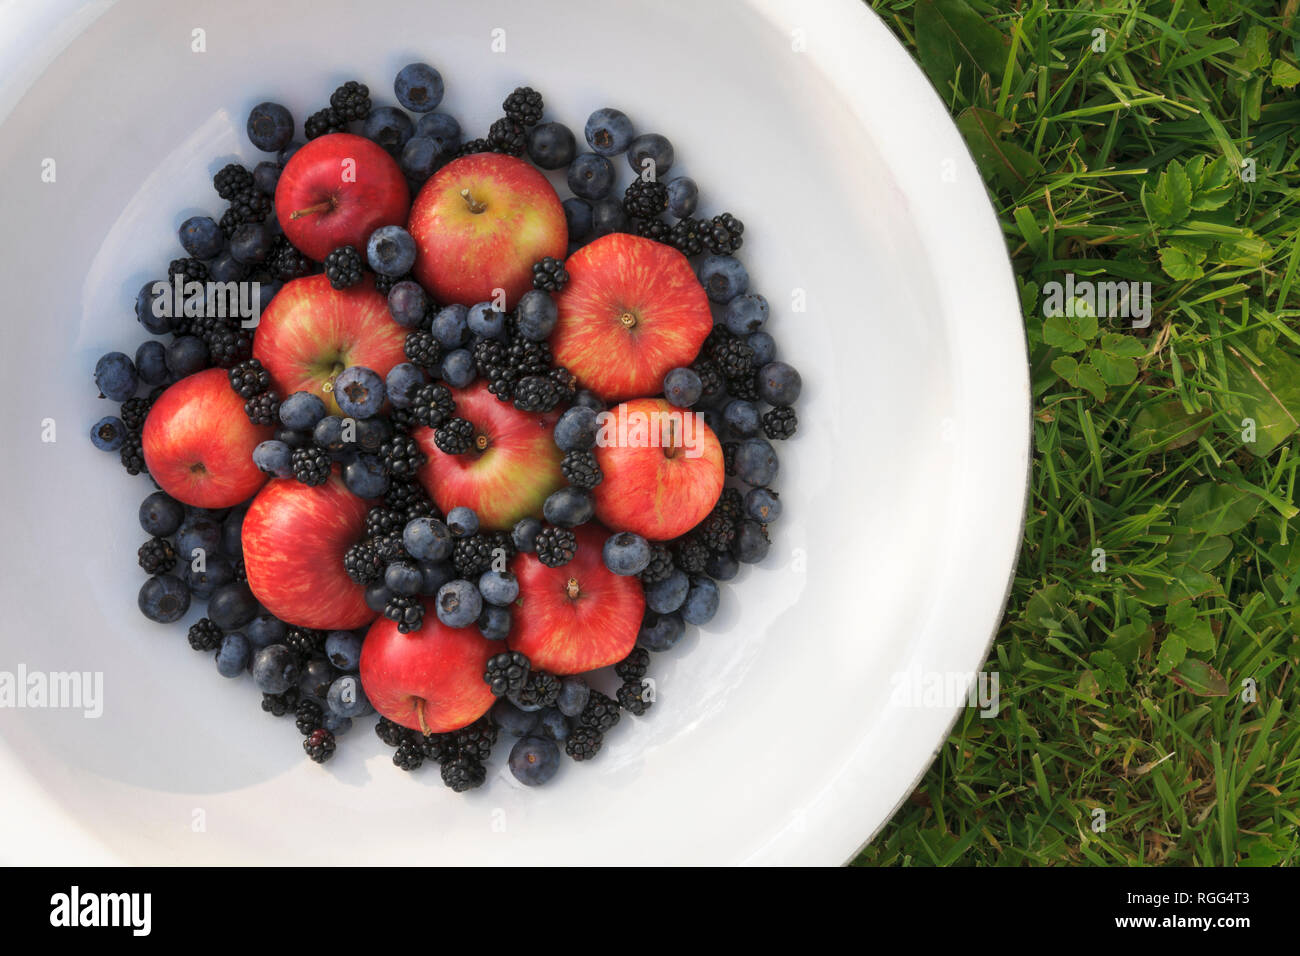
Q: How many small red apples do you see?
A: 10